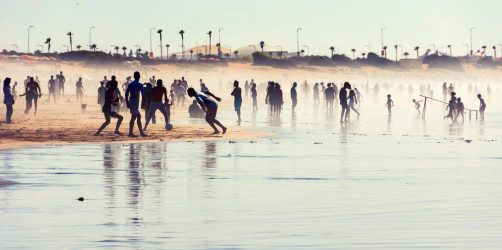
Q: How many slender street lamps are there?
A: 7